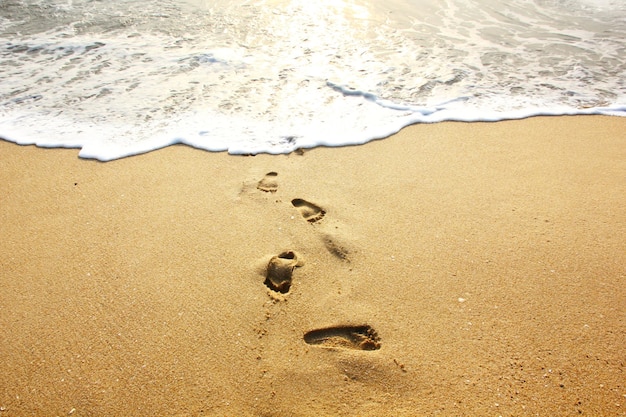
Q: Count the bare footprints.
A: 4